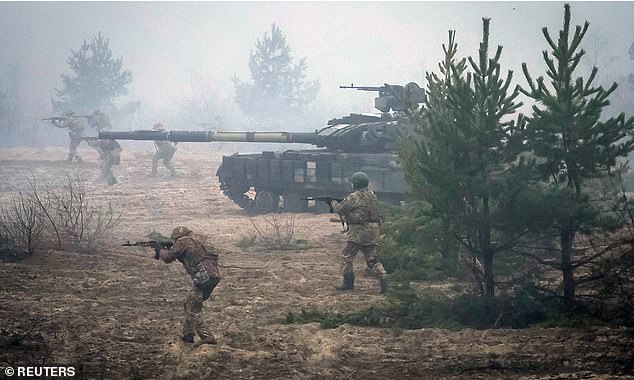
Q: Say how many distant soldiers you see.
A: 4